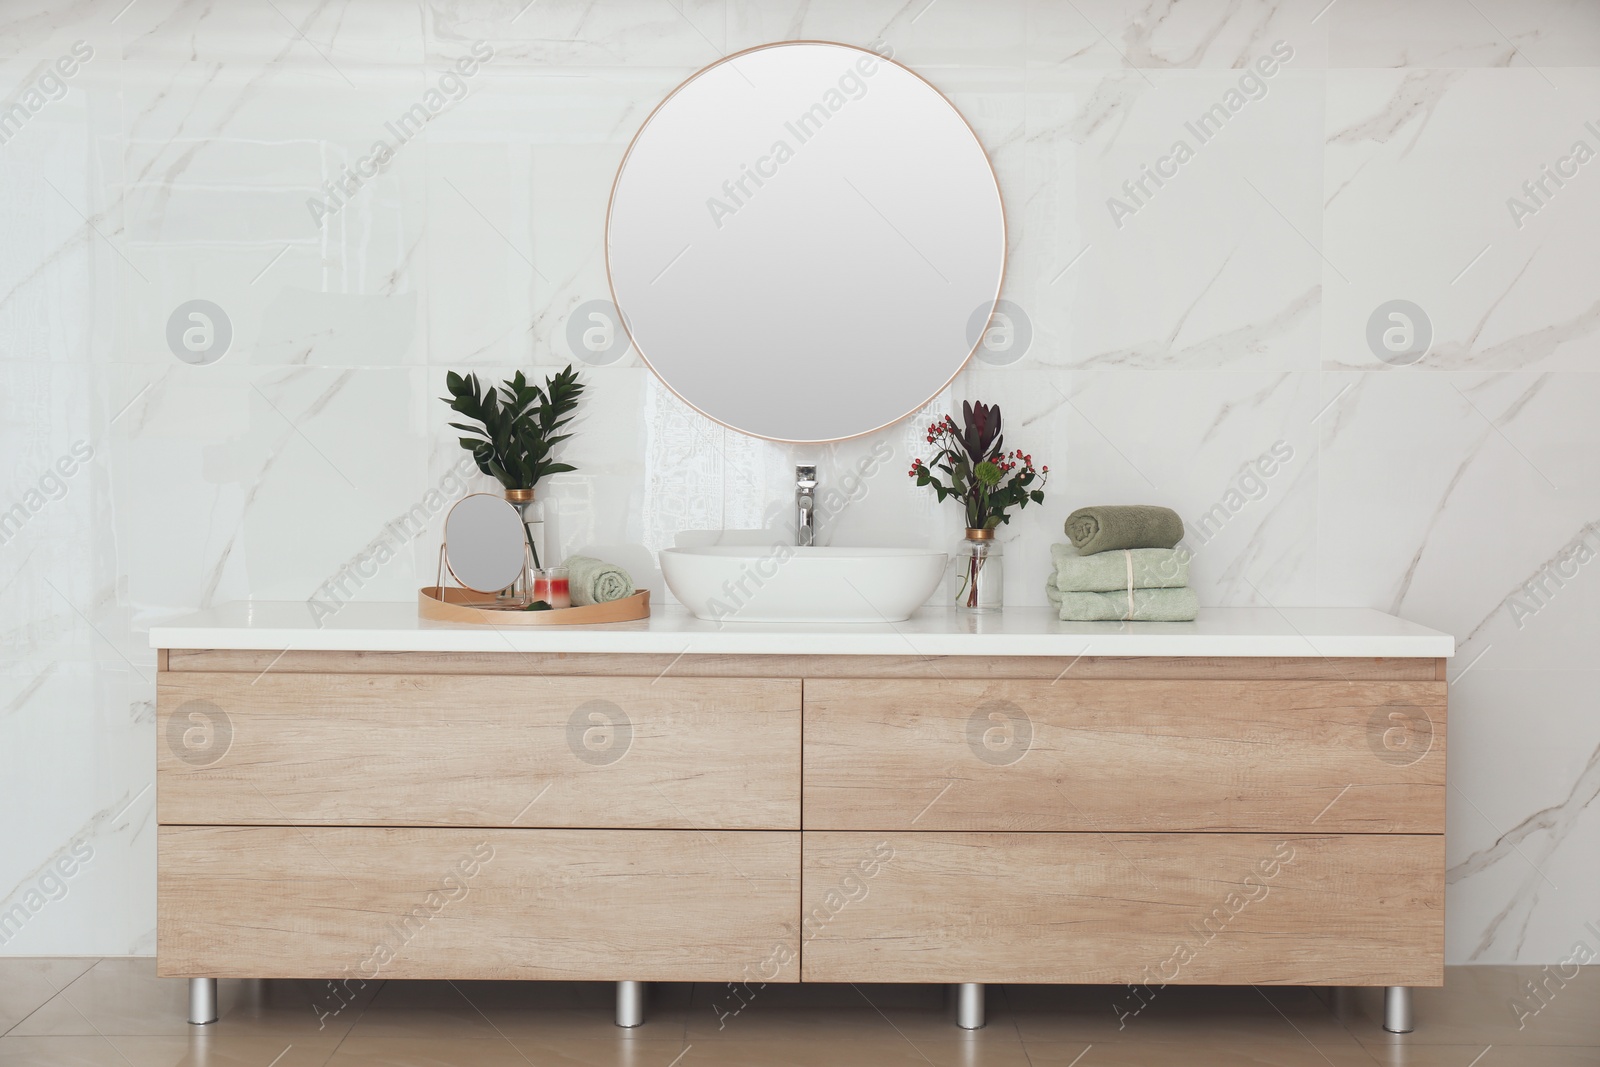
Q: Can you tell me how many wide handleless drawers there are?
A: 4